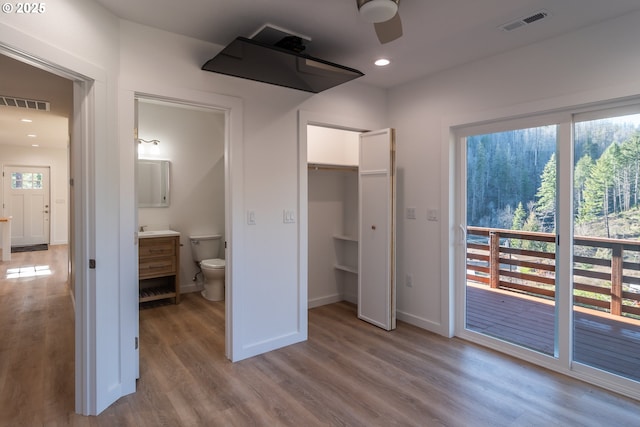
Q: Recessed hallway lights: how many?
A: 3